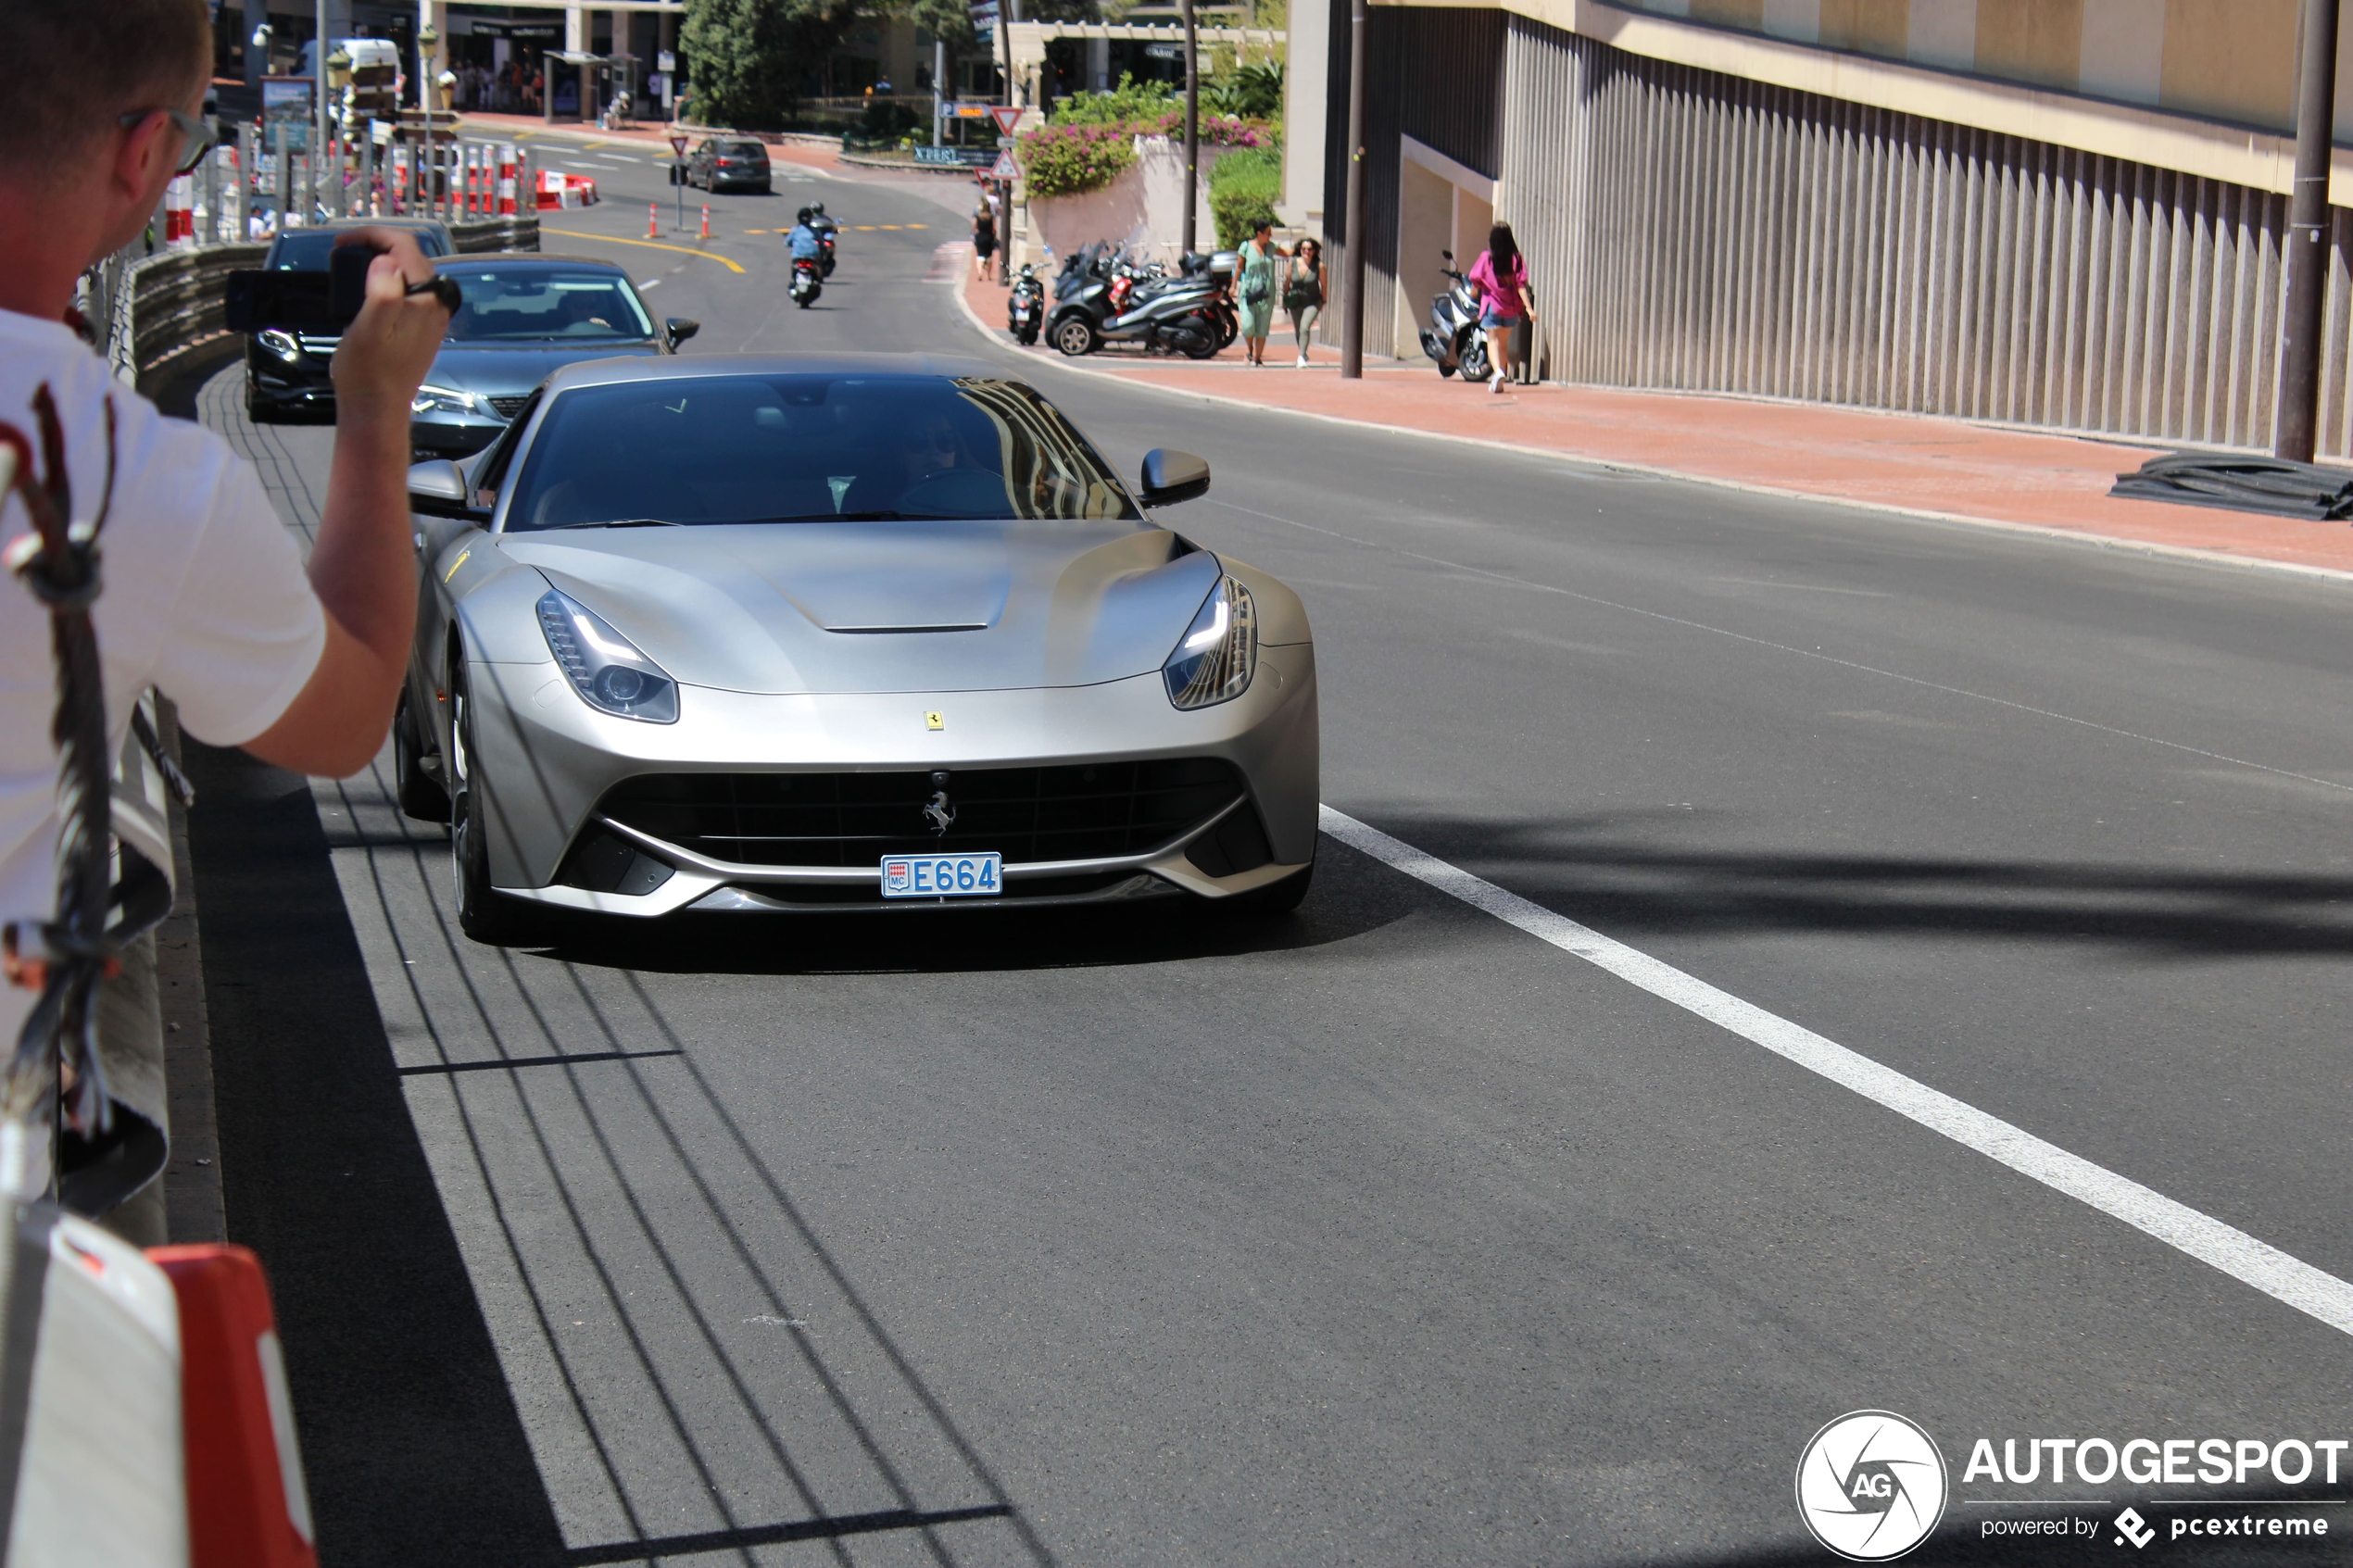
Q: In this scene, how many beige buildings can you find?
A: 1